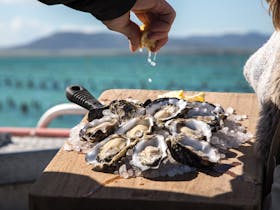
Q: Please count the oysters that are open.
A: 8